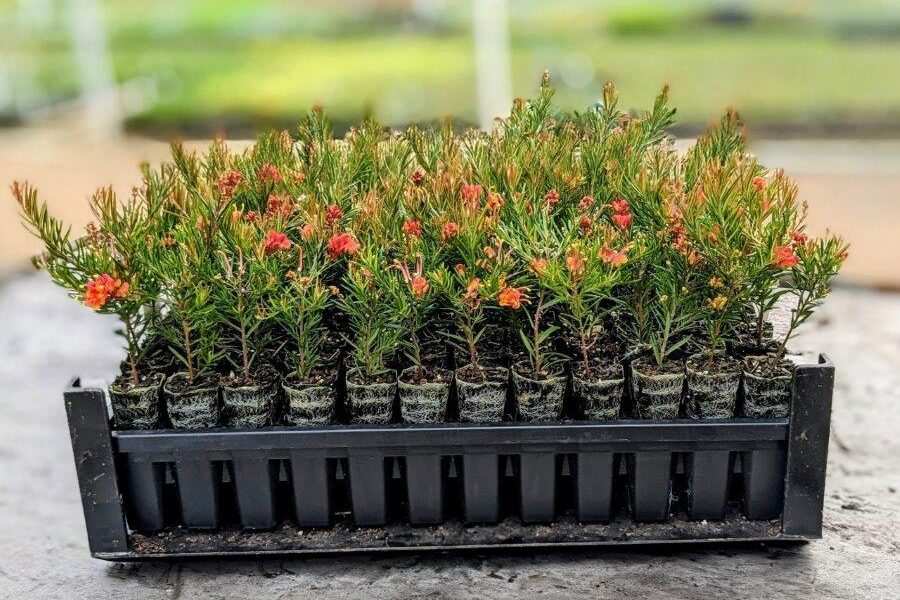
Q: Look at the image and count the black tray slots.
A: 12